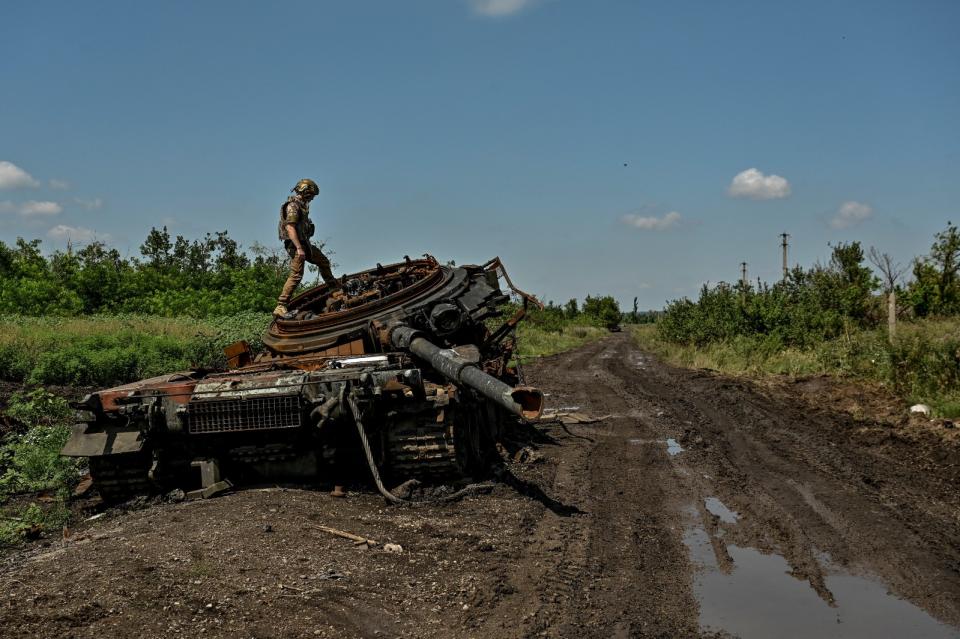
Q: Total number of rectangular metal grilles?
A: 1